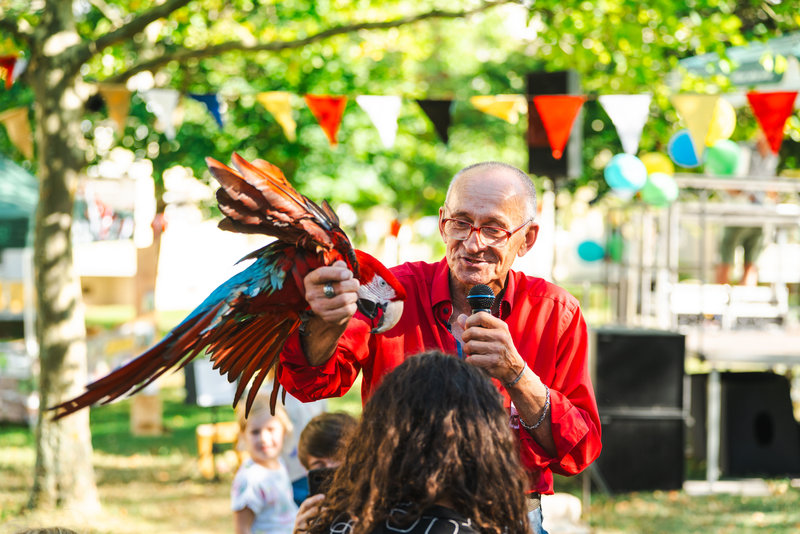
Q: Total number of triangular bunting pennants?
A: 14